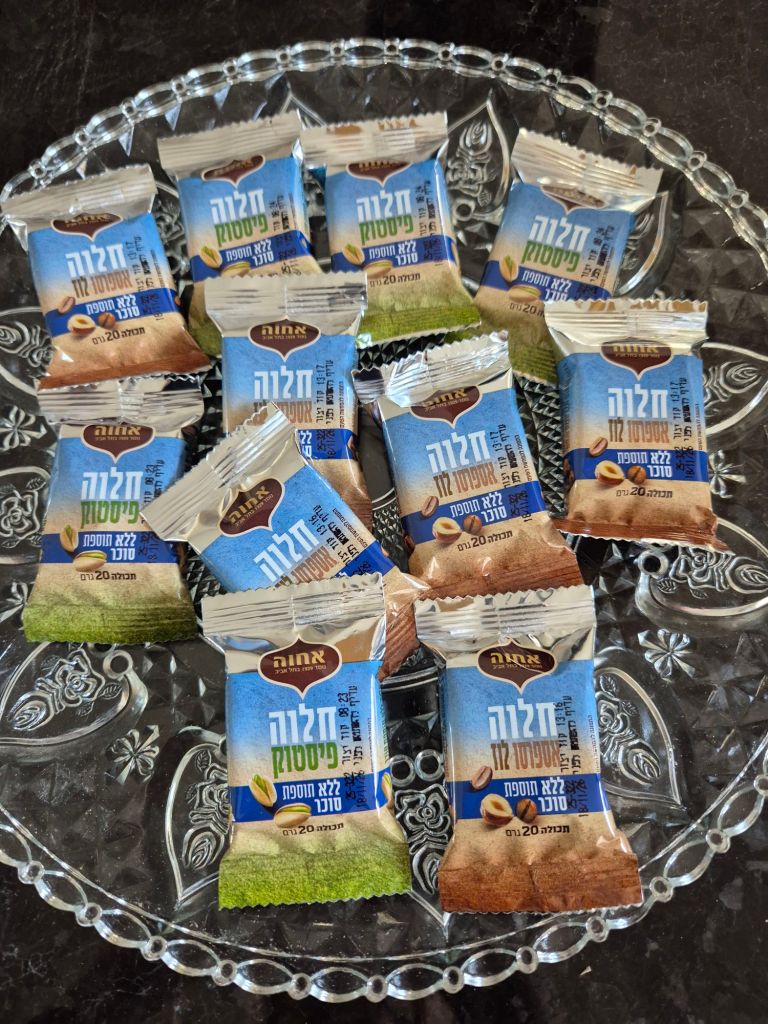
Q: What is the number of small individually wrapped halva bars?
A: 11